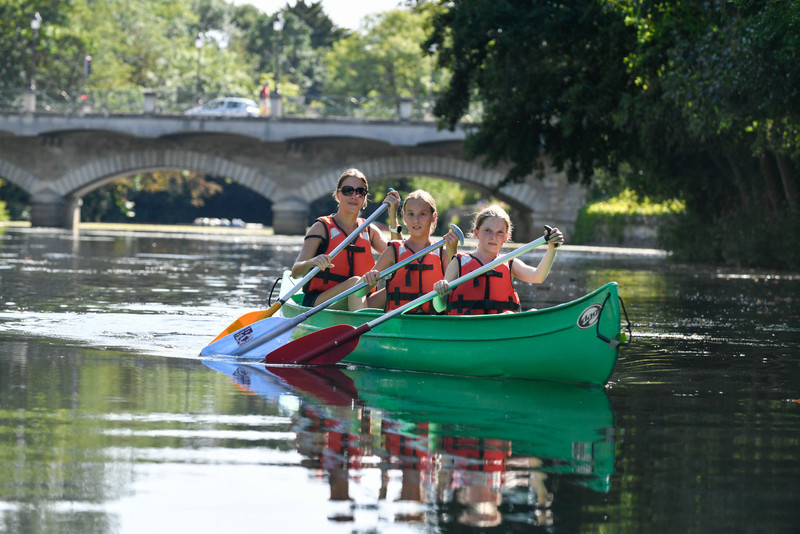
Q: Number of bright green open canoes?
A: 1